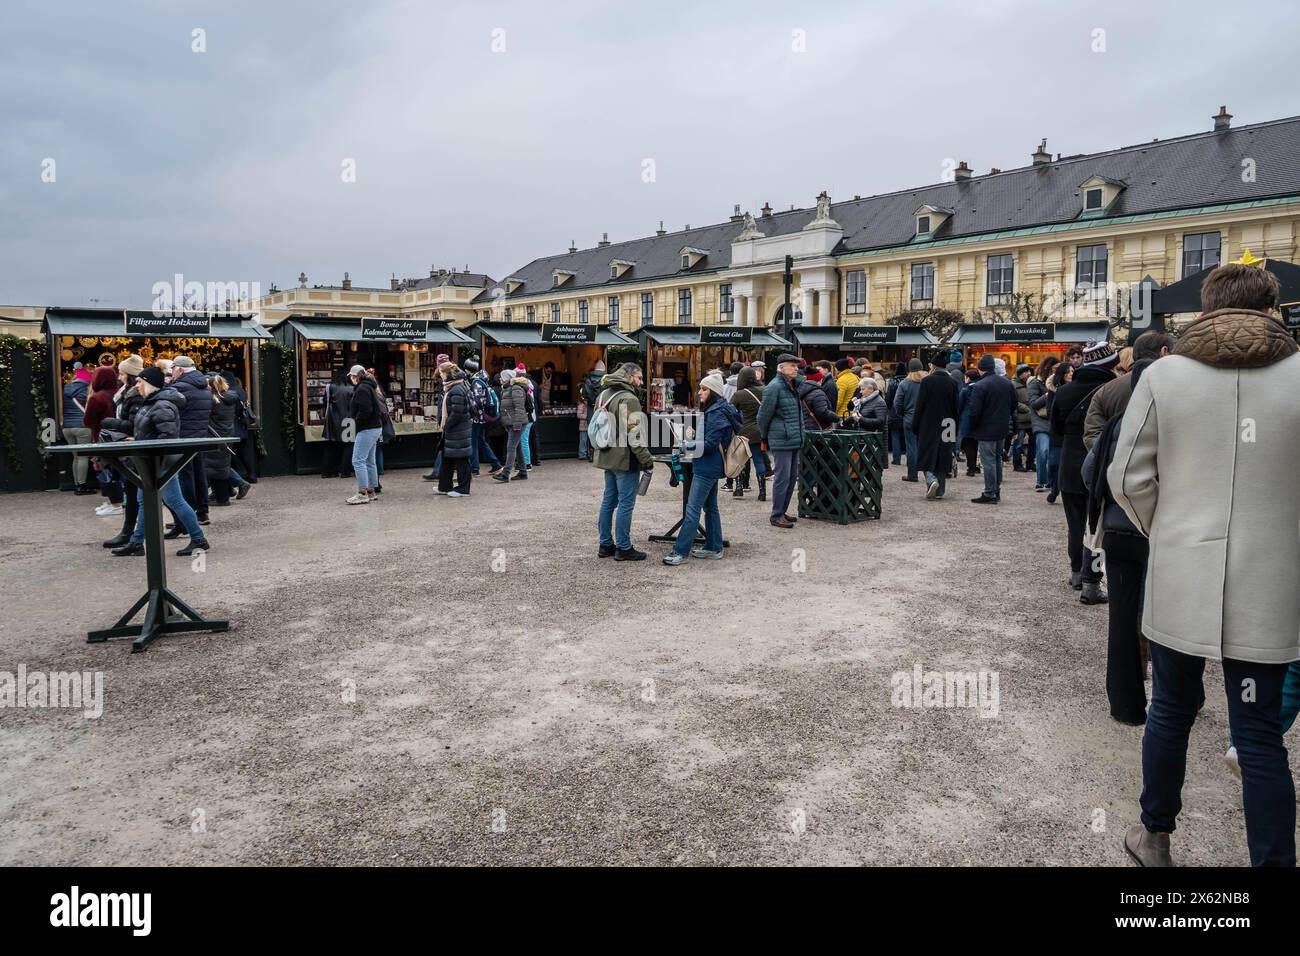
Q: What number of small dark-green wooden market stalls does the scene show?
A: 6